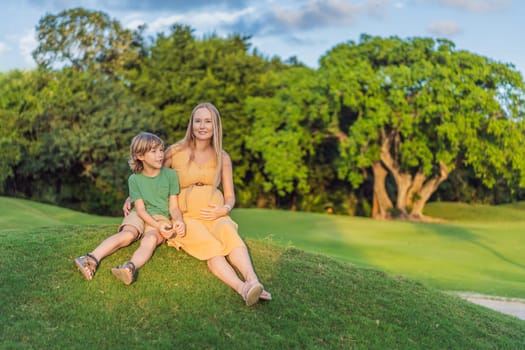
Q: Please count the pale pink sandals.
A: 2